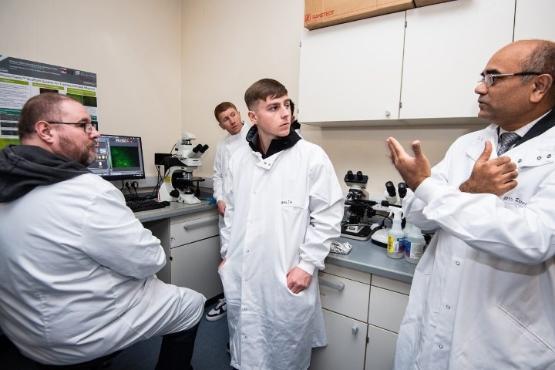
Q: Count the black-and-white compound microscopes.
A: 3